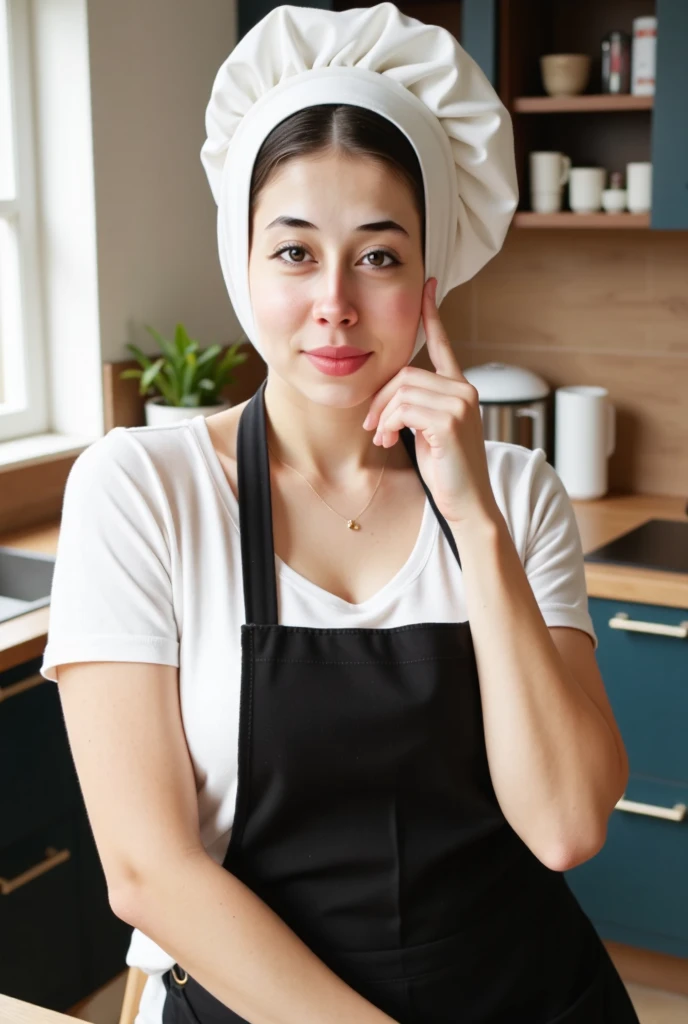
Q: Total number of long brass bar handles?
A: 4